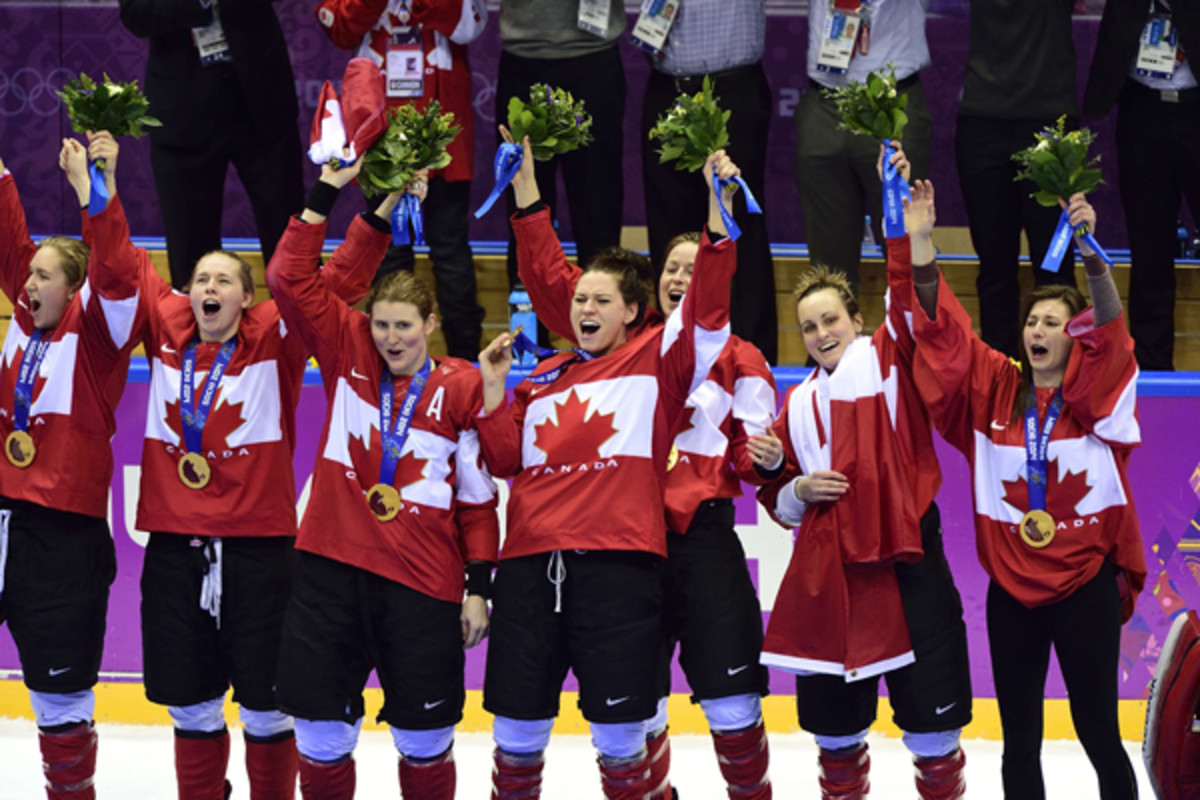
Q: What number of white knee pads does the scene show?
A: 11